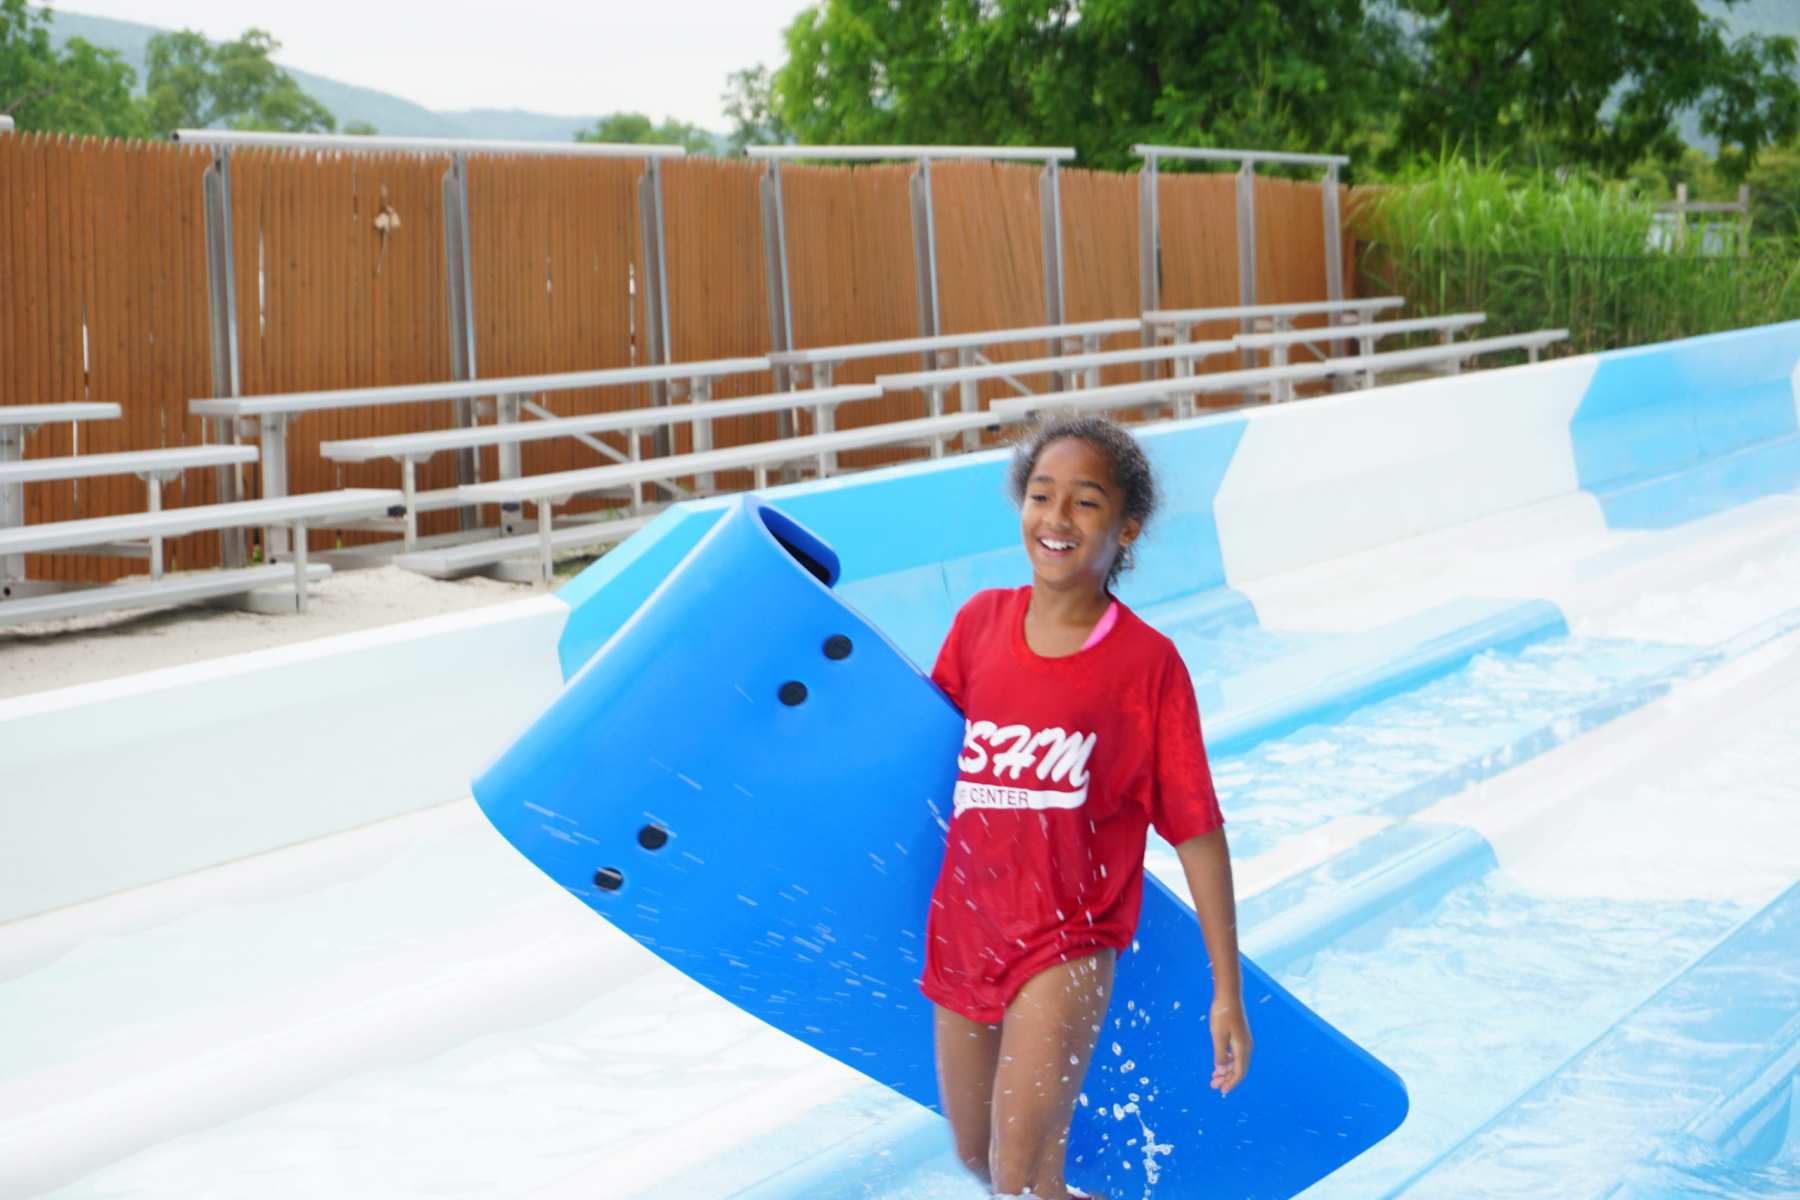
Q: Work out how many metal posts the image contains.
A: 9